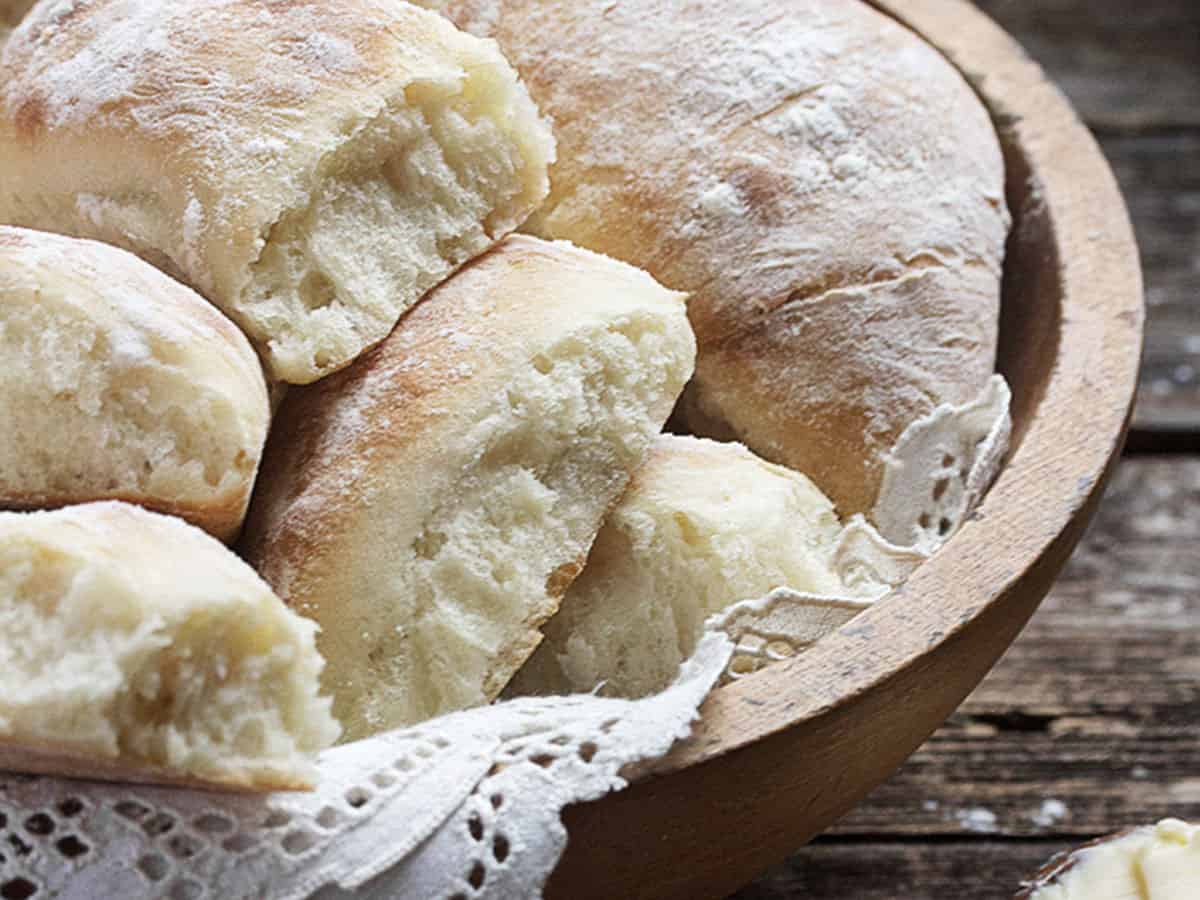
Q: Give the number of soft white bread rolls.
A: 6